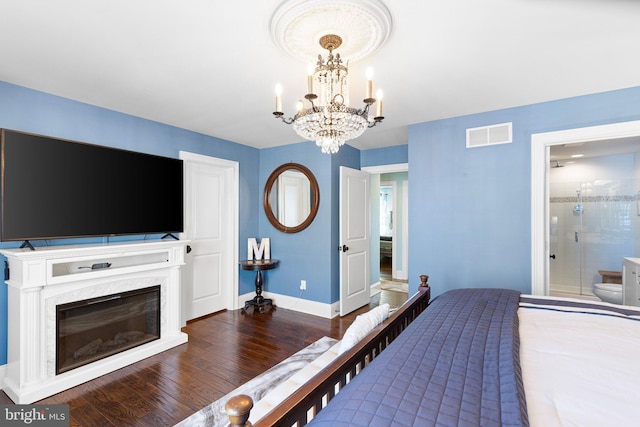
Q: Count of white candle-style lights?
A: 4